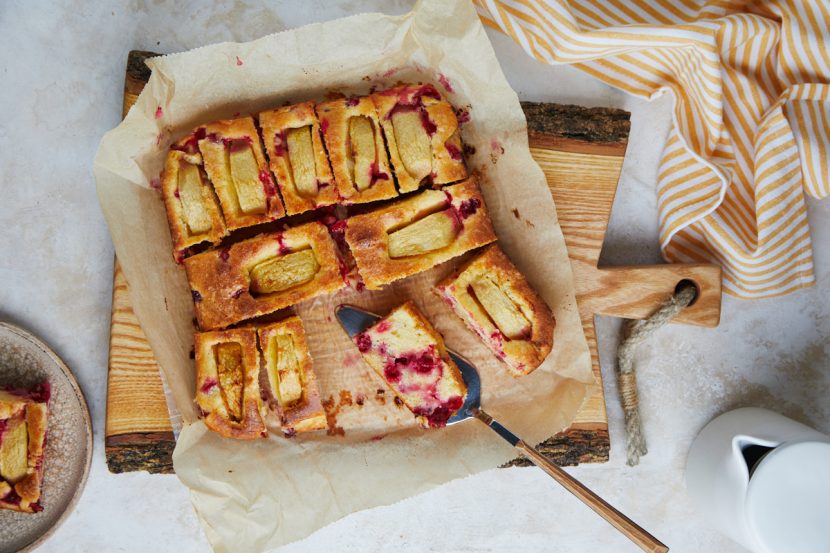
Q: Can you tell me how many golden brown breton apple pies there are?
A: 12